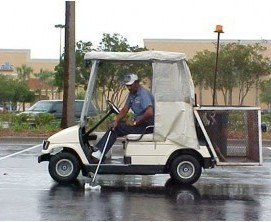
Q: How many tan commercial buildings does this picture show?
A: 2